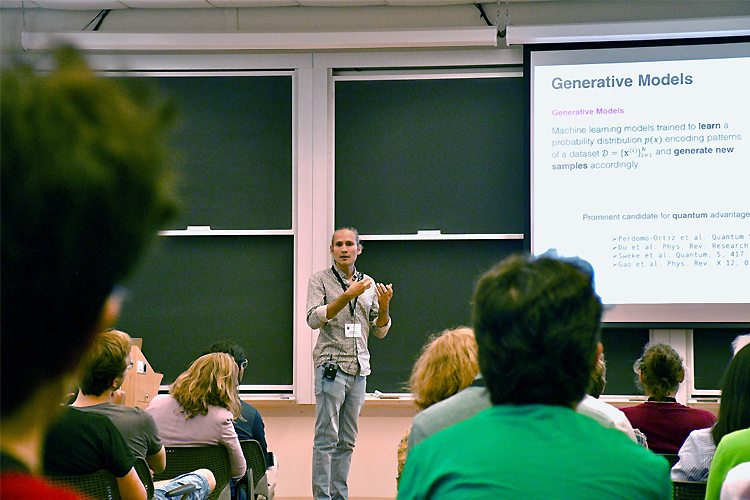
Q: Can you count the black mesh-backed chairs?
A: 6